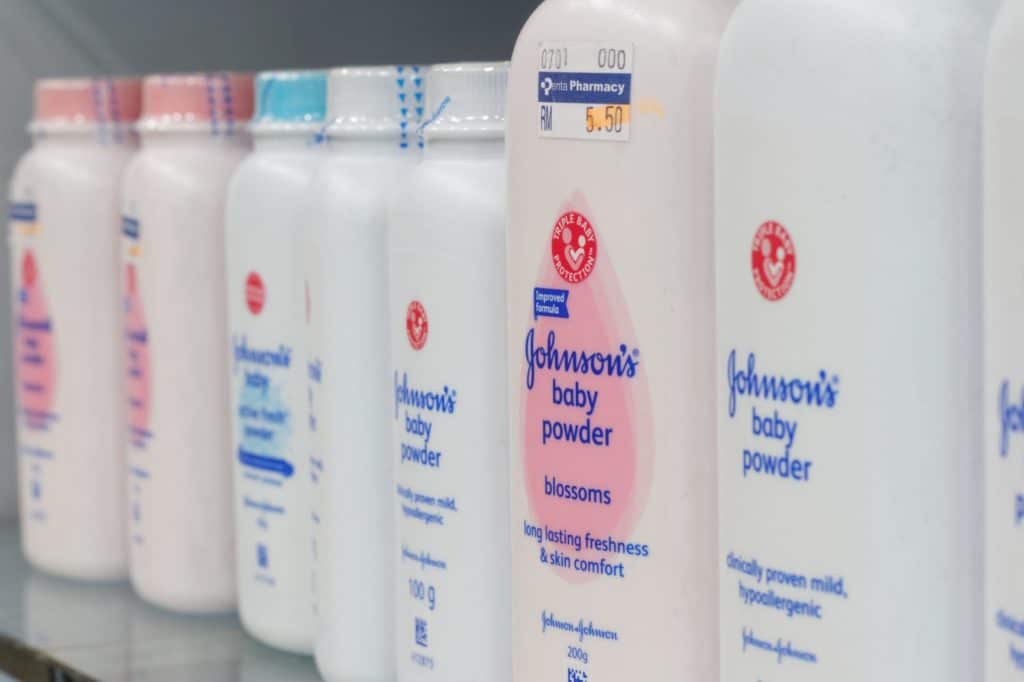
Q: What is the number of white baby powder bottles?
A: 5